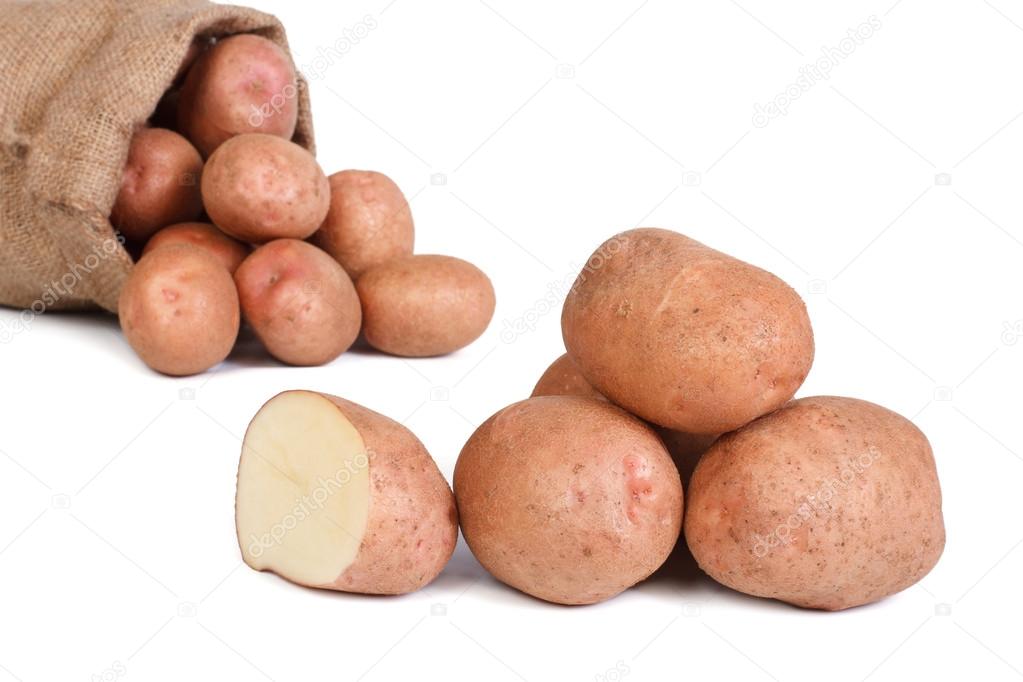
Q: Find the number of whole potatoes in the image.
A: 12